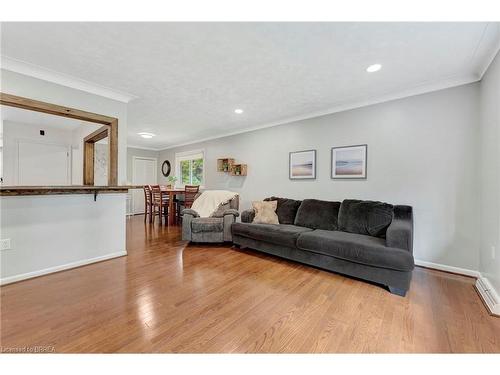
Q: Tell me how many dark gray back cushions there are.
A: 3